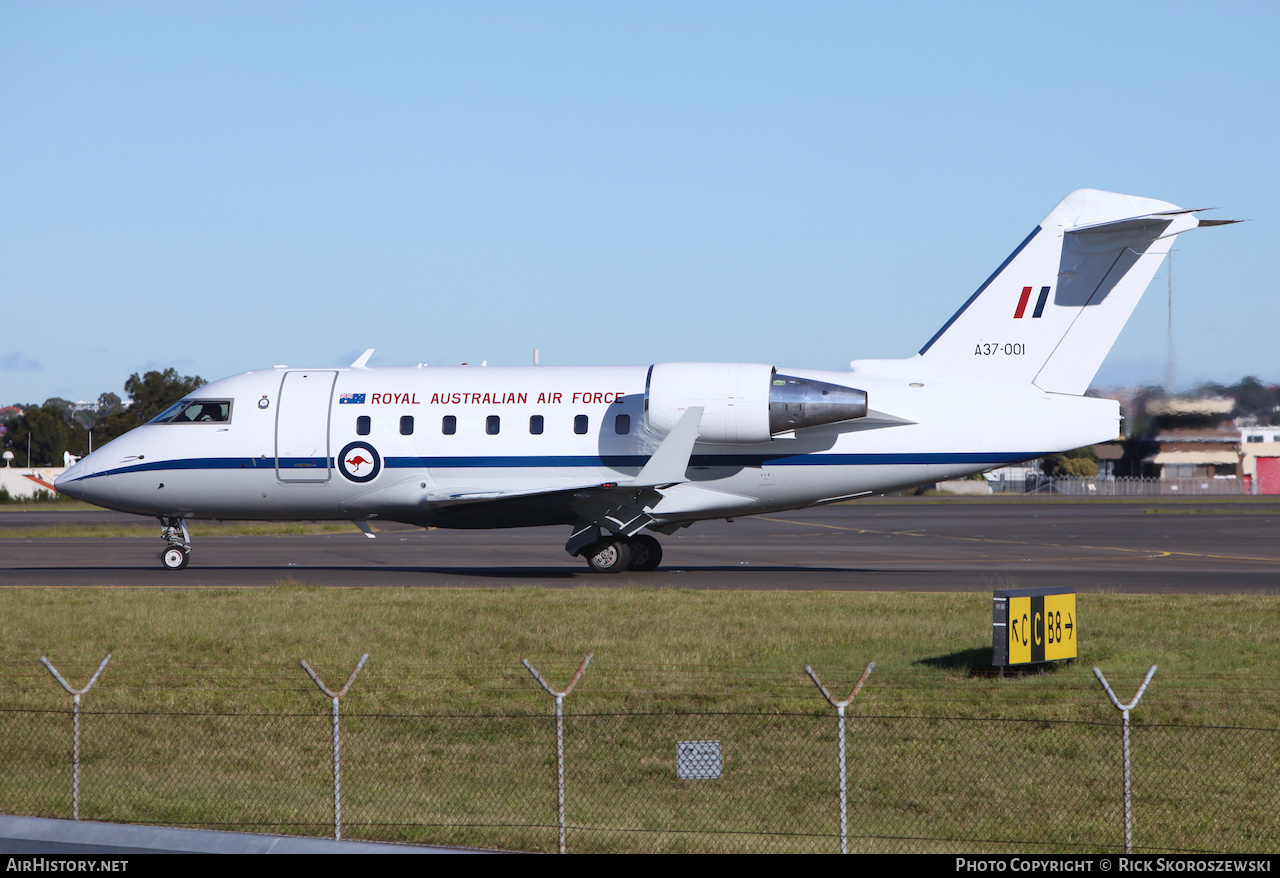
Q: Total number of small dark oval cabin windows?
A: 7